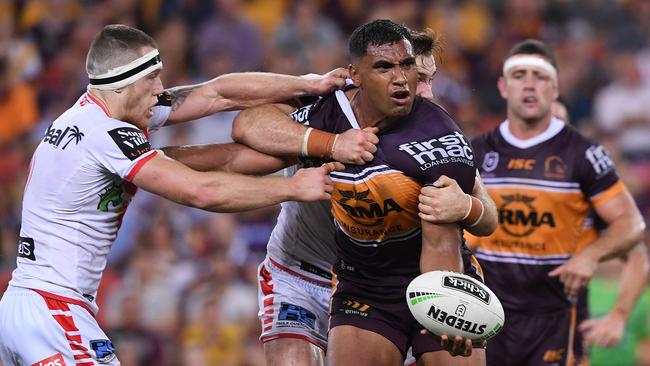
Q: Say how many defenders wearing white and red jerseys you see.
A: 2